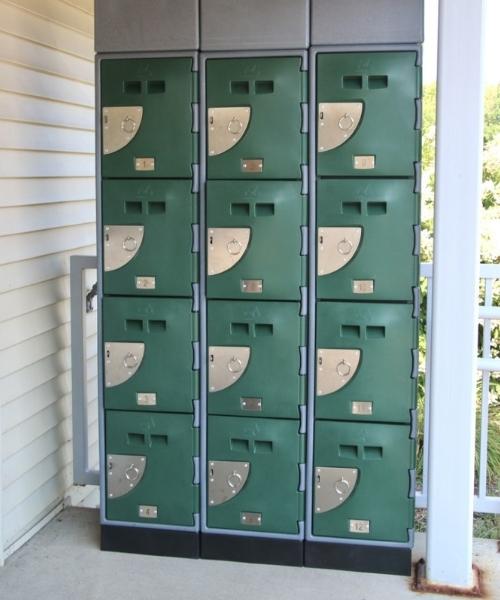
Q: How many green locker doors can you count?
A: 12